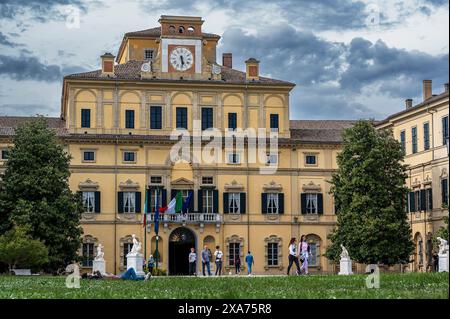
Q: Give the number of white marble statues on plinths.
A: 4